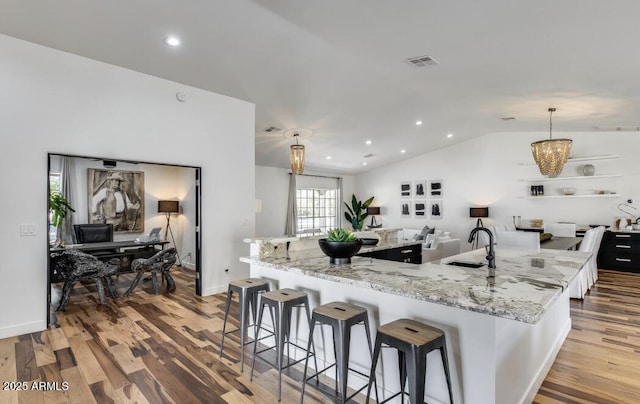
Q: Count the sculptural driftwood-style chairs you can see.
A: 2